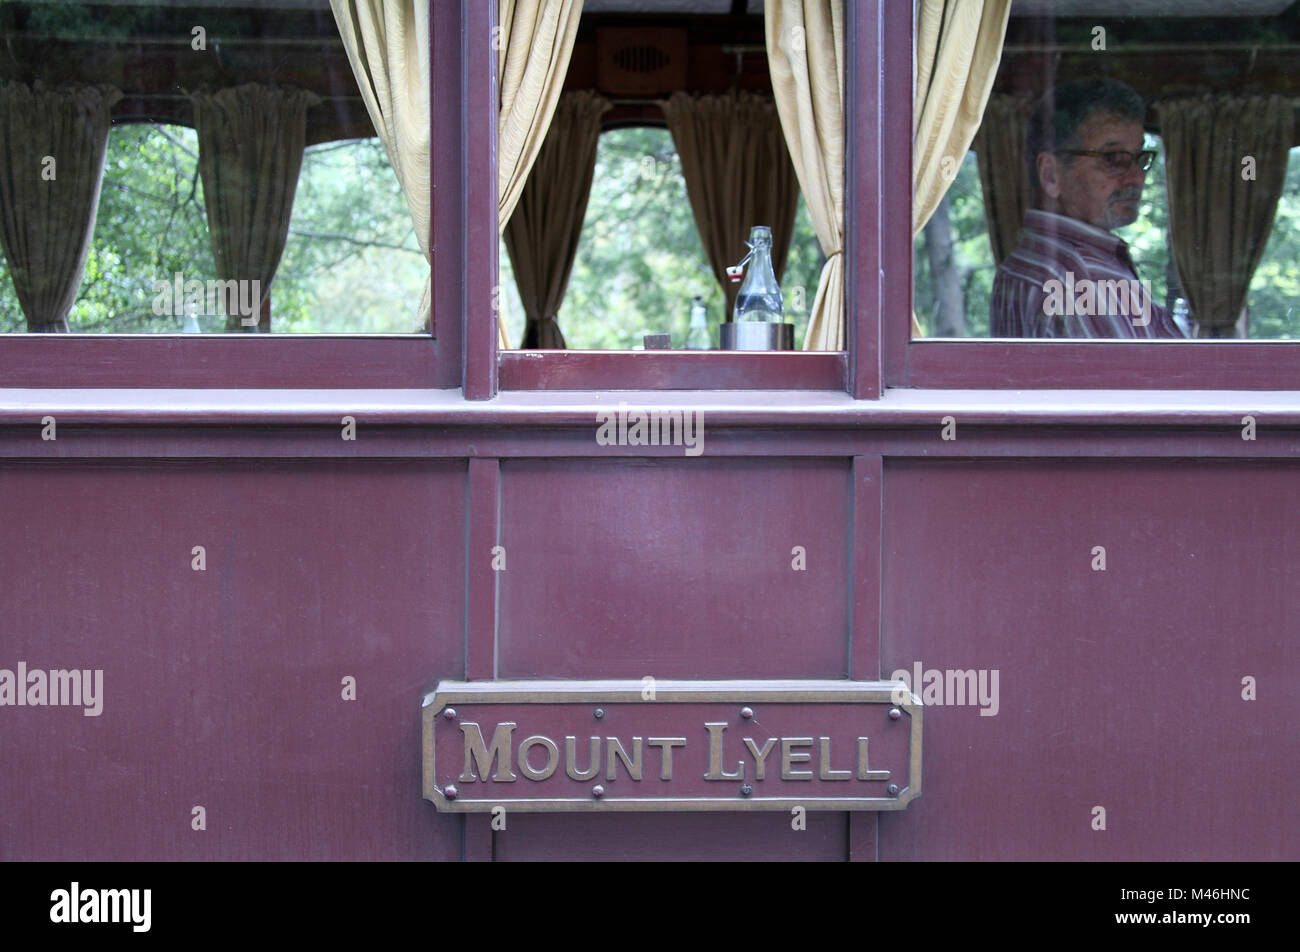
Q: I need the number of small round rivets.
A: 8